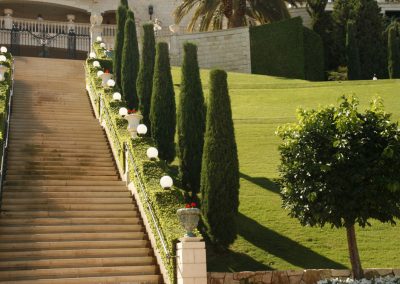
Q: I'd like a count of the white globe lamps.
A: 13